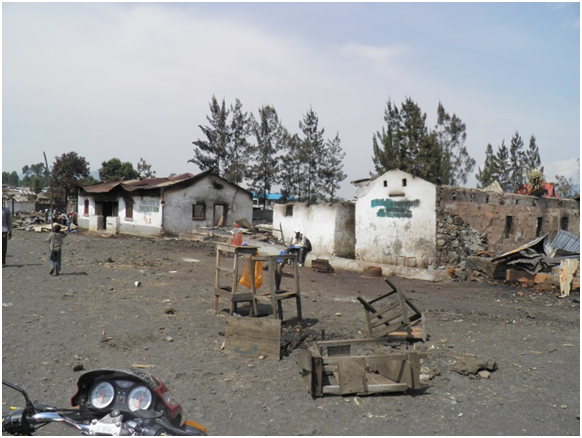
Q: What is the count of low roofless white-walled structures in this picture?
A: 1